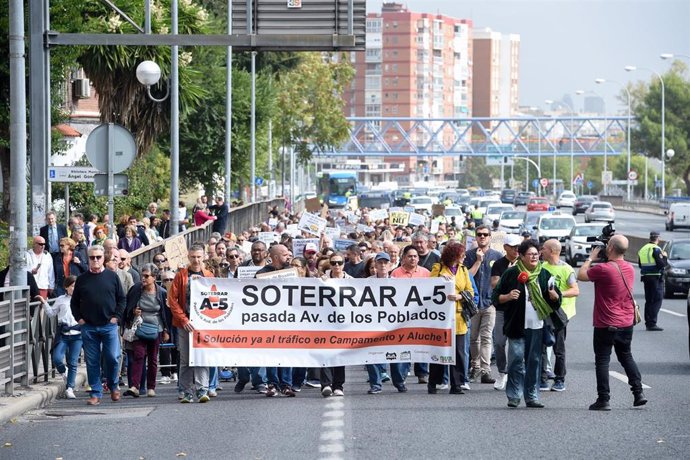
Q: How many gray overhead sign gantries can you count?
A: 1